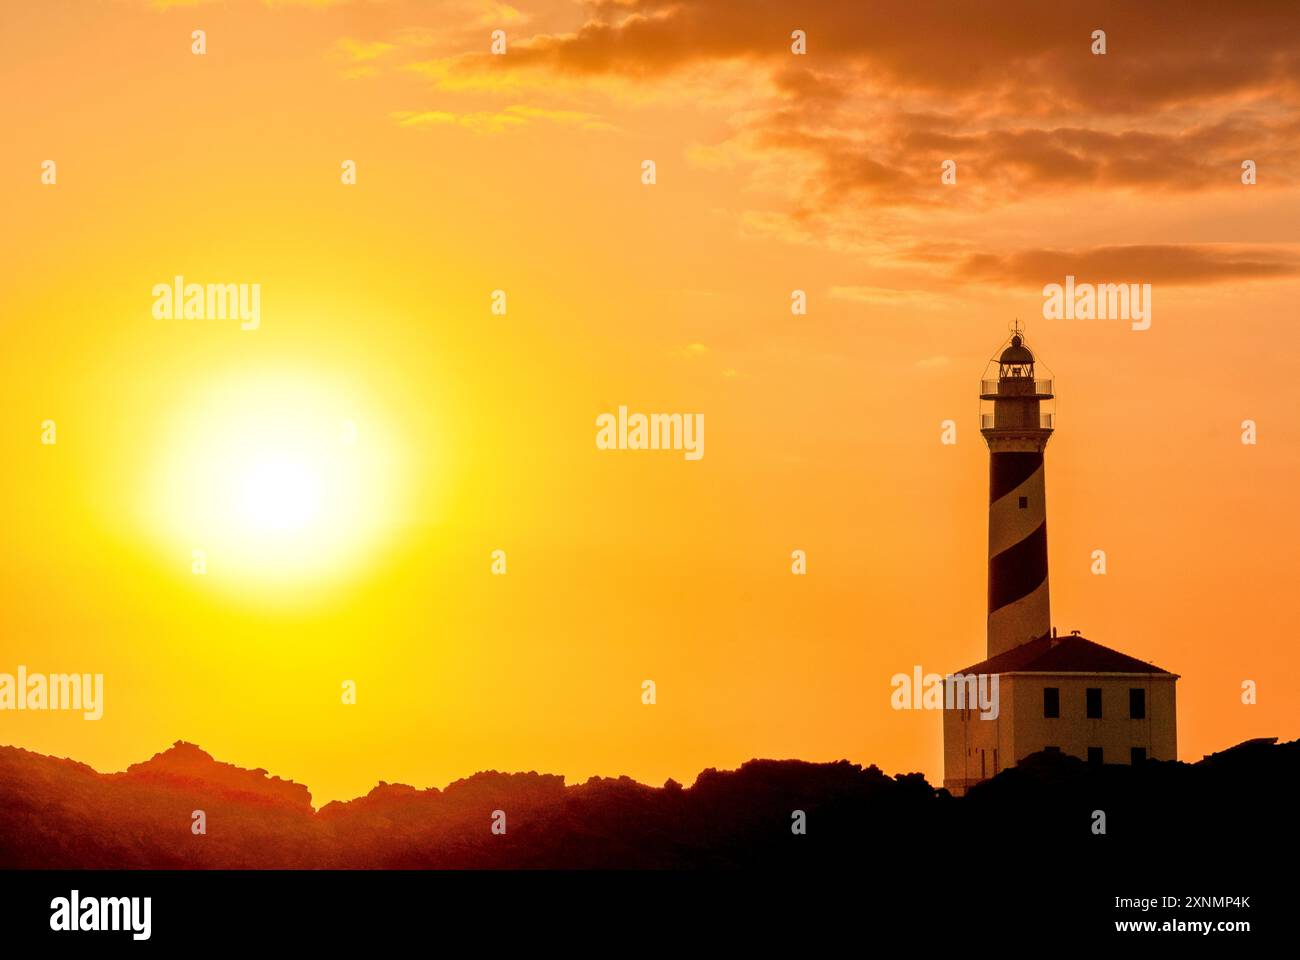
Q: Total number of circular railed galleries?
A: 2